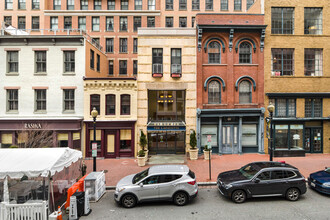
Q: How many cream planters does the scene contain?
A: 4